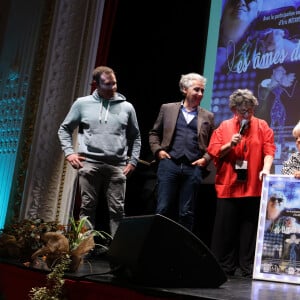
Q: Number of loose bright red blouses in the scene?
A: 1